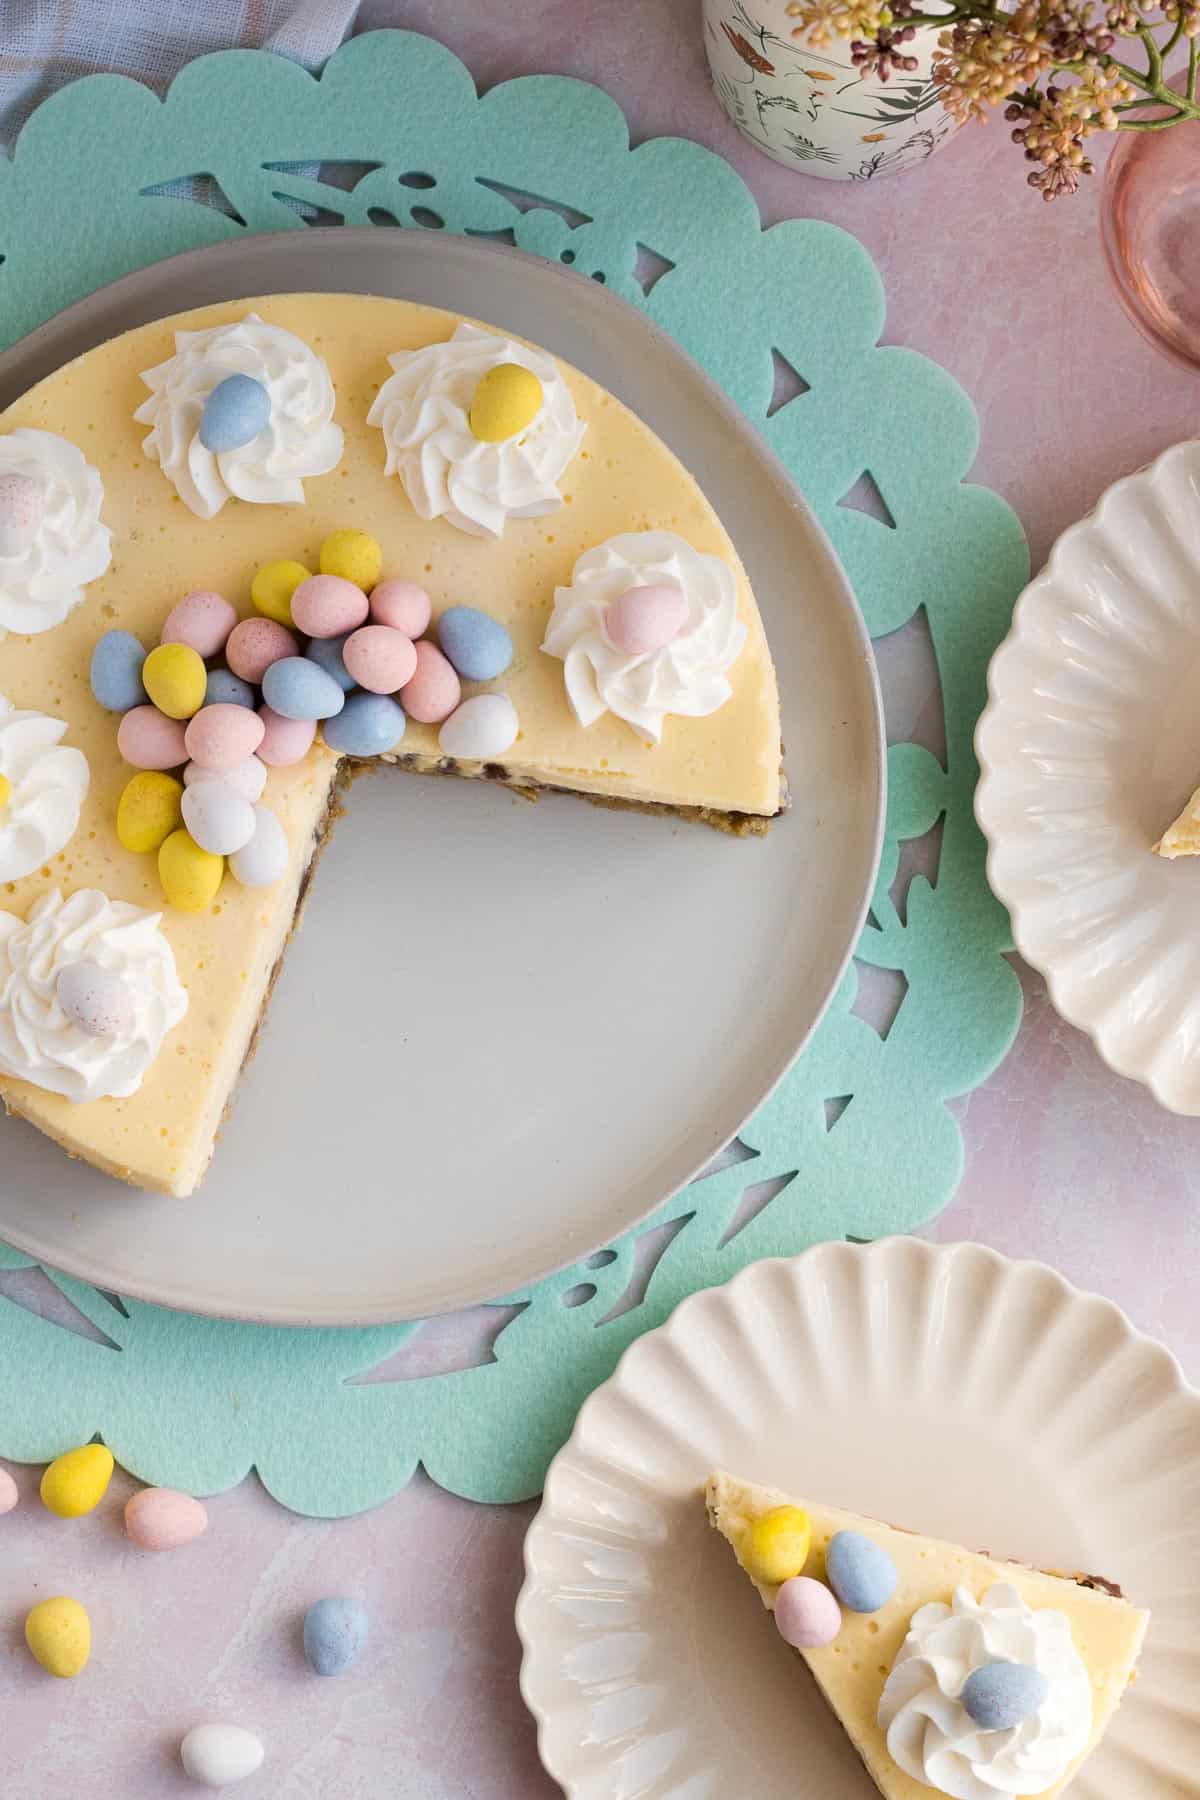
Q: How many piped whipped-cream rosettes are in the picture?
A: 7